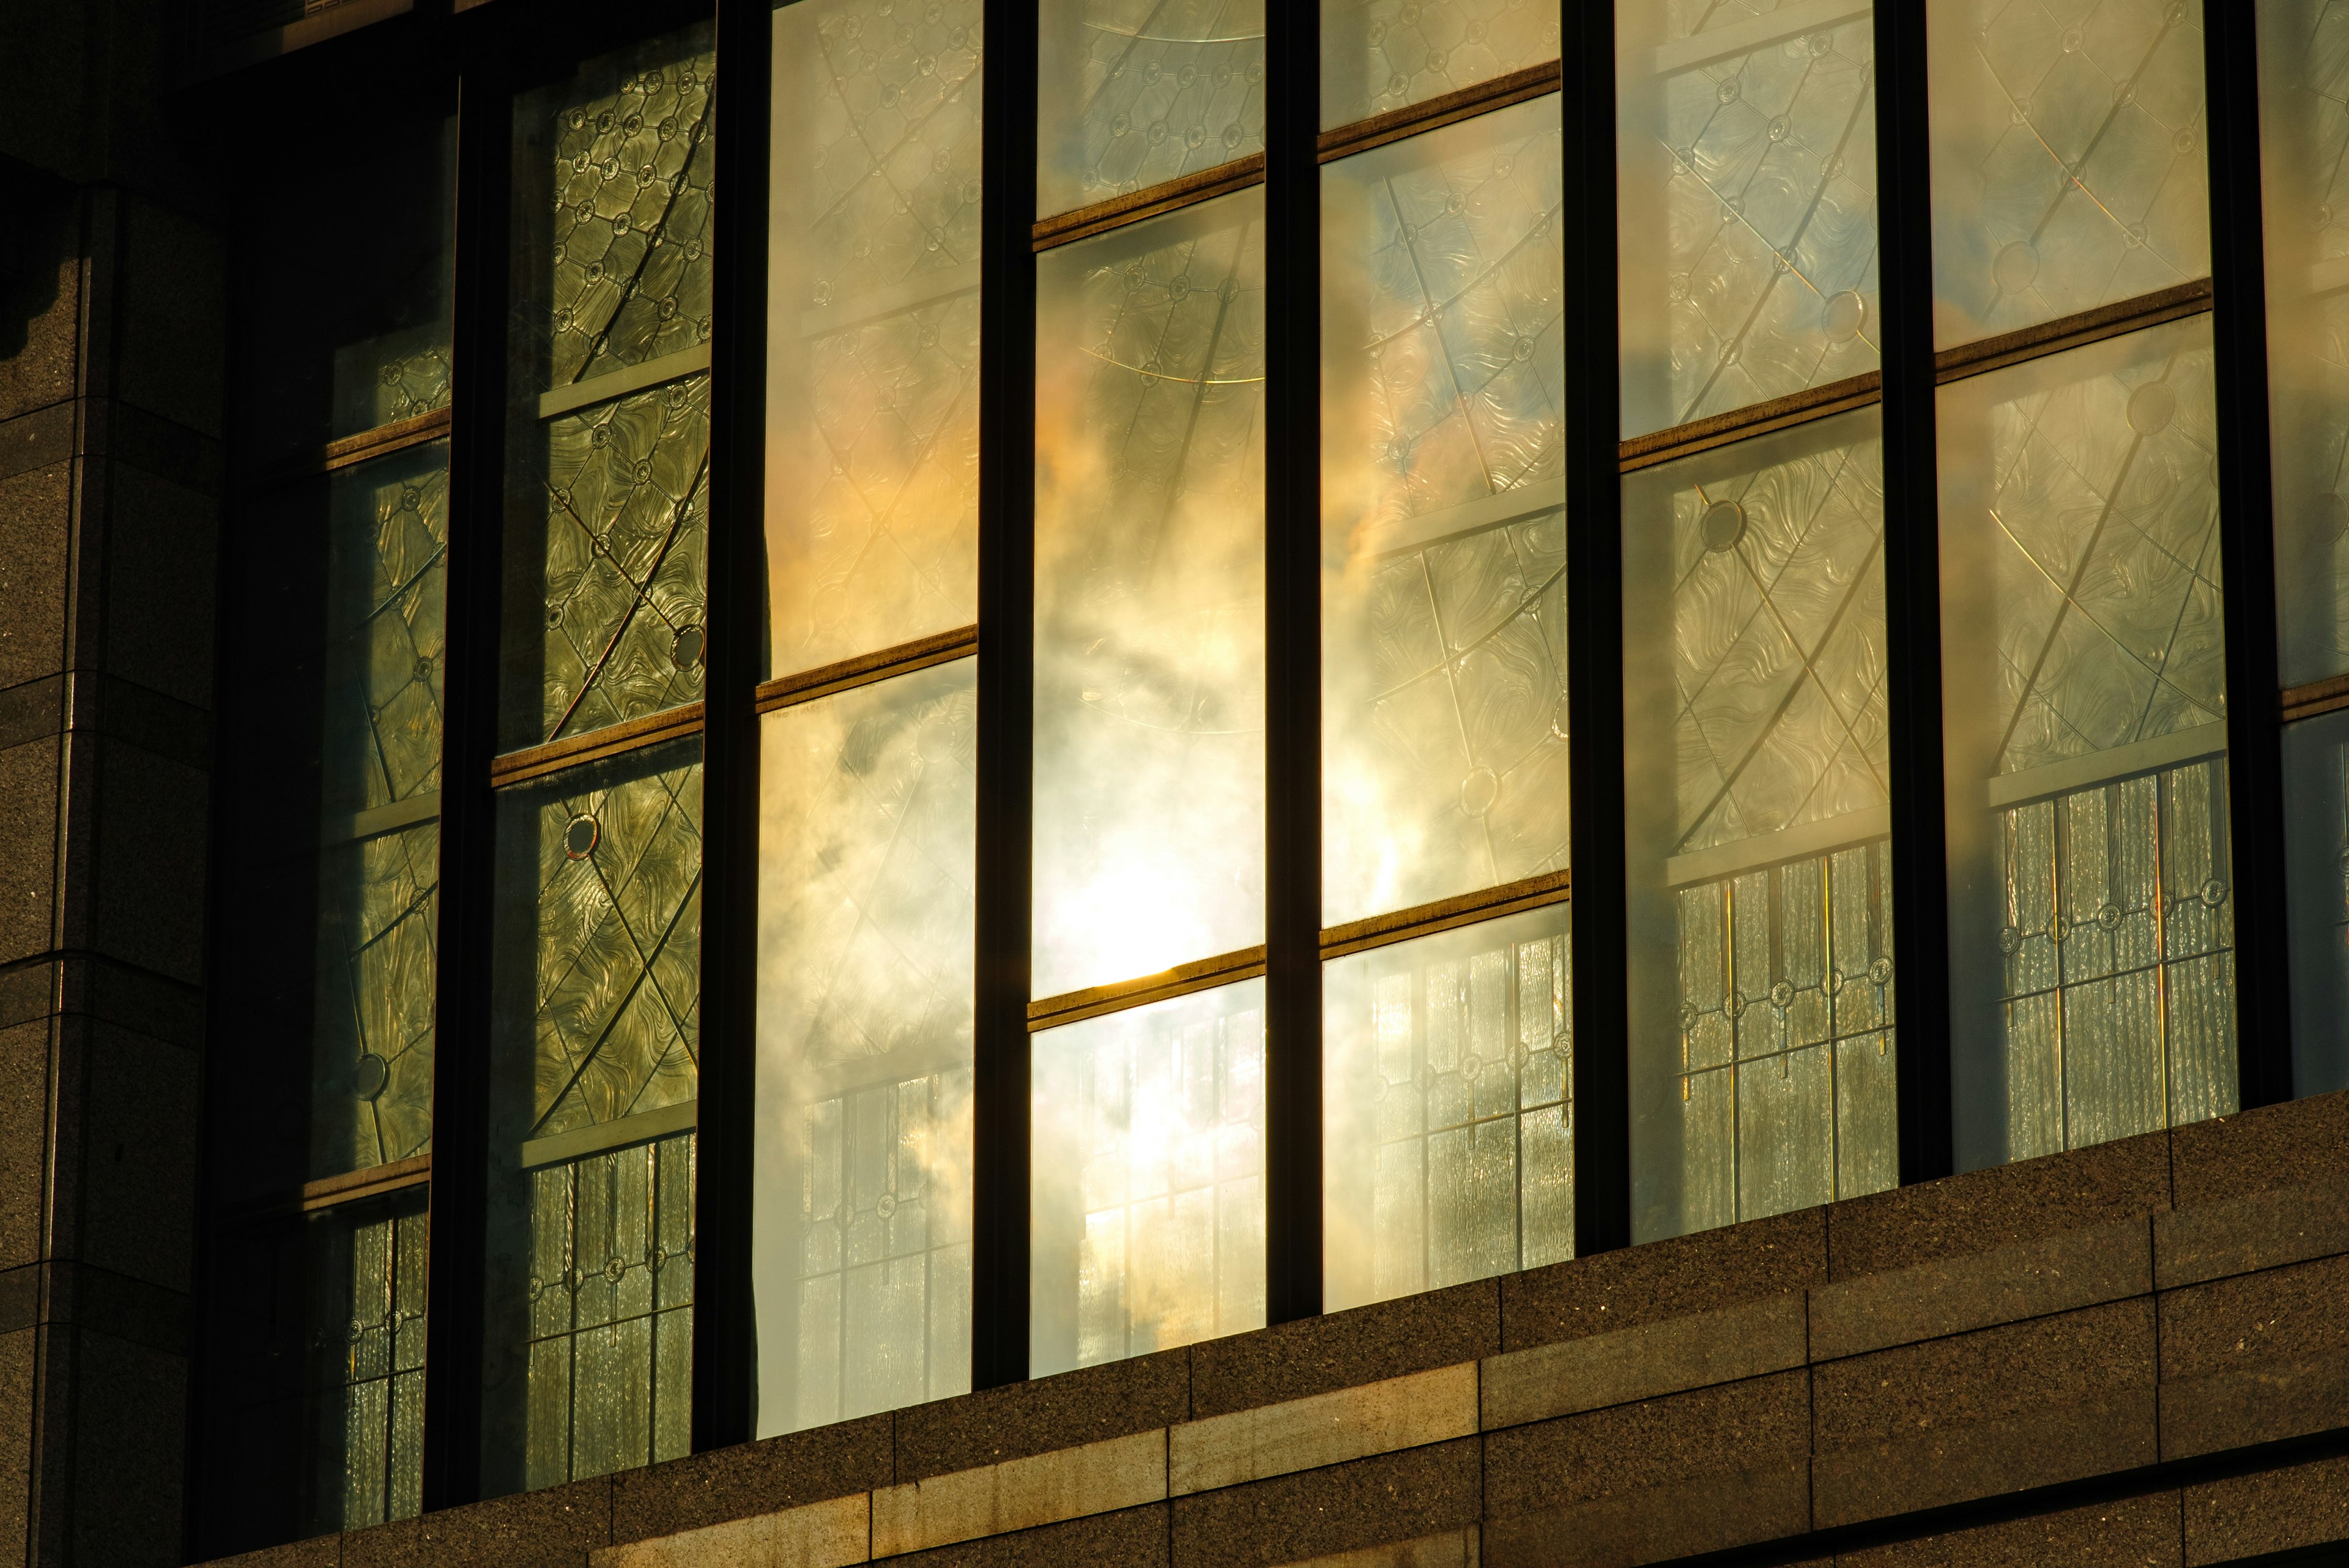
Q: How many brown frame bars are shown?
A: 11